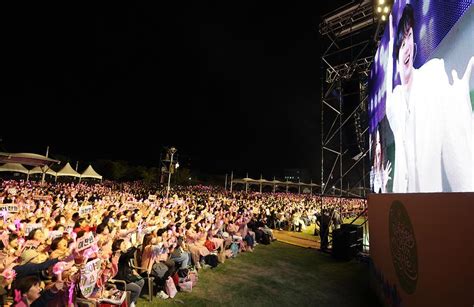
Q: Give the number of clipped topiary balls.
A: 0